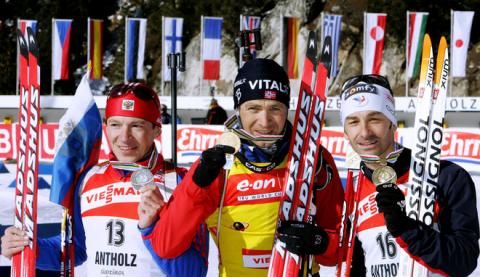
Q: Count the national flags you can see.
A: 13